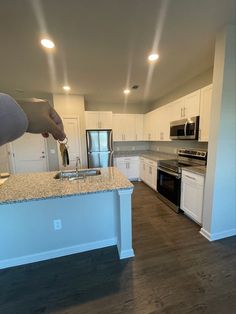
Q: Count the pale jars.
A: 0